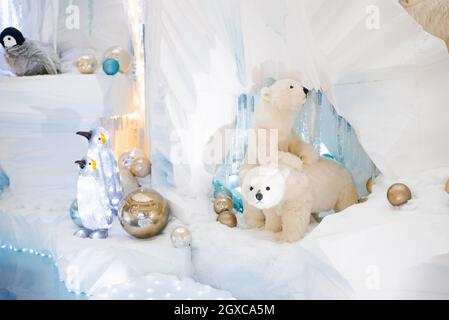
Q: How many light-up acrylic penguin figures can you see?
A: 2